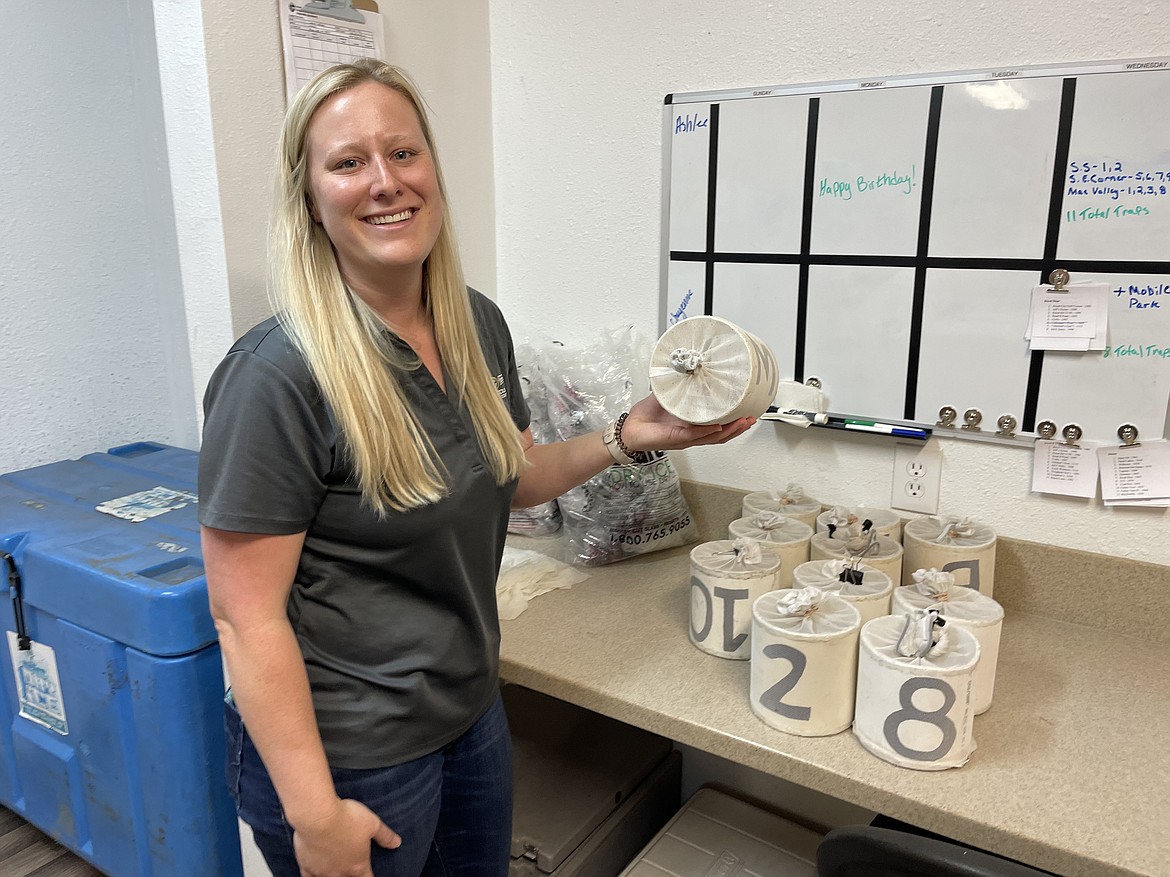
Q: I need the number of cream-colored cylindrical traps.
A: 11